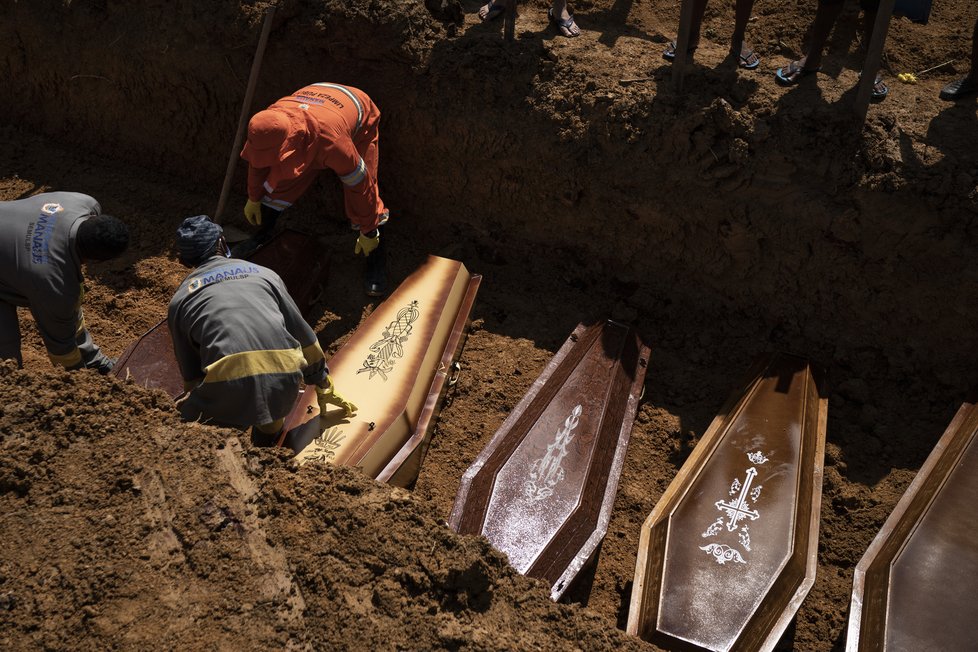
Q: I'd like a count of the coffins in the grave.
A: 5